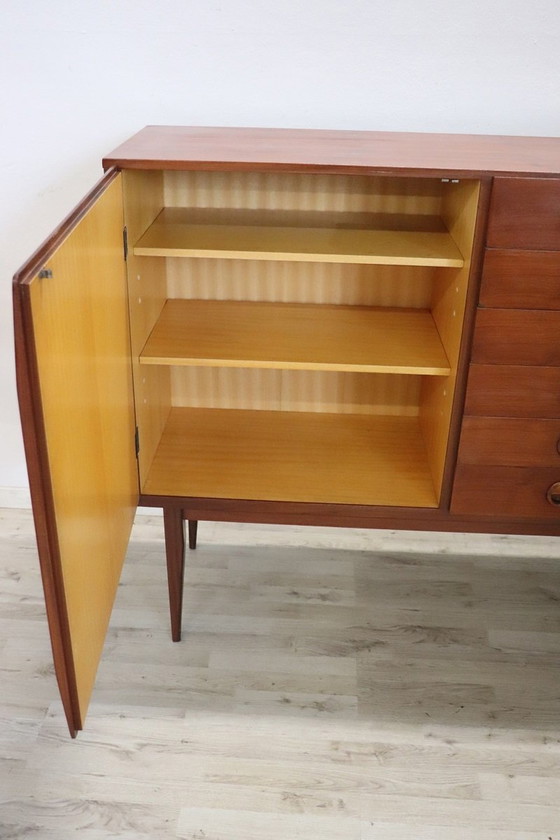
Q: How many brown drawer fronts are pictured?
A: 6